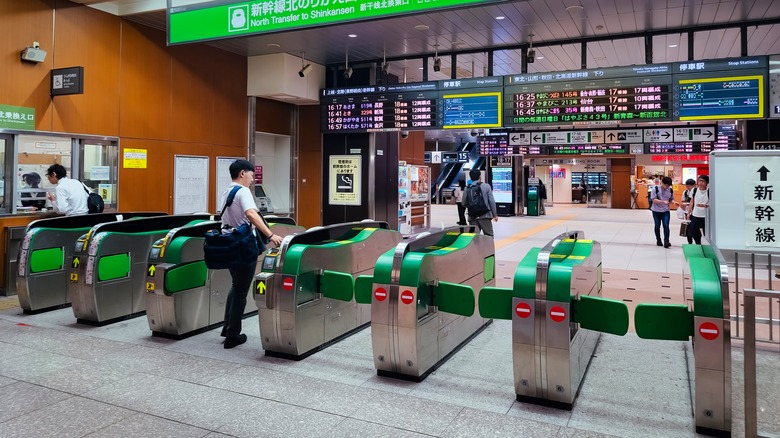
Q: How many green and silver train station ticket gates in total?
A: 7